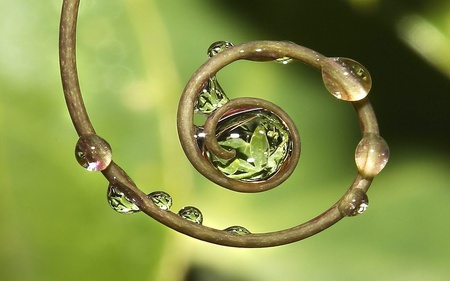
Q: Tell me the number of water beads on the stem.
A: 12